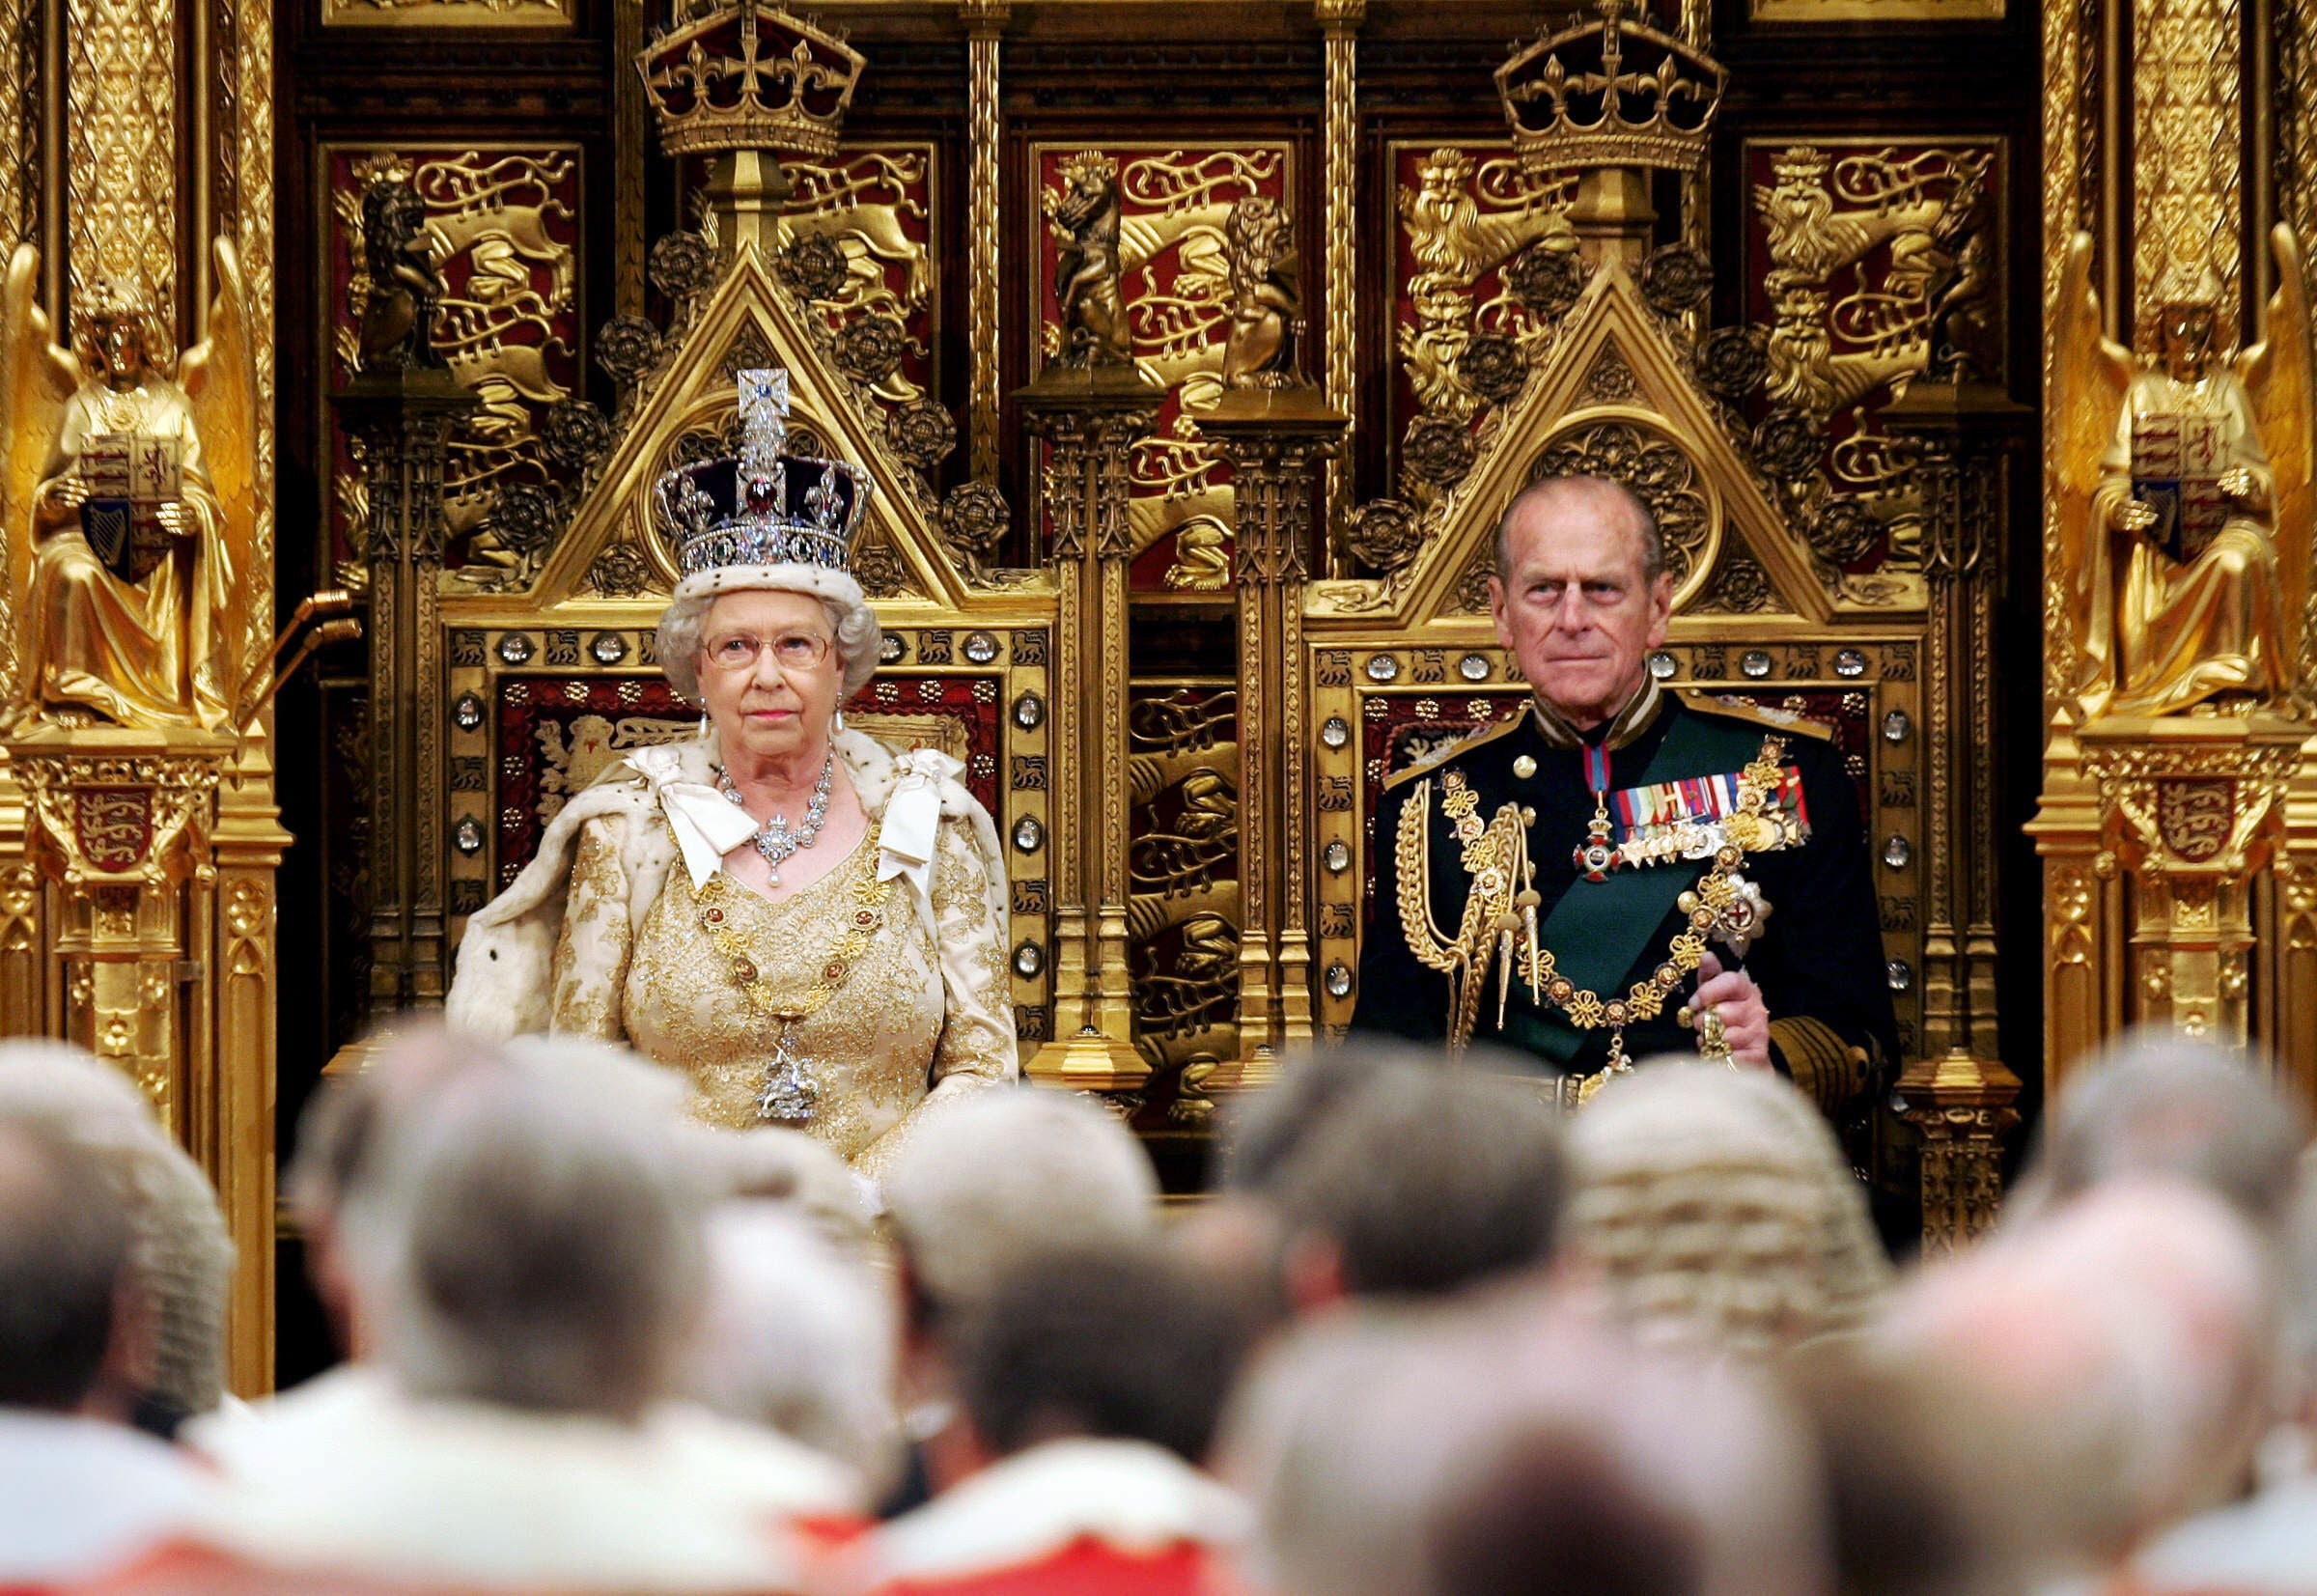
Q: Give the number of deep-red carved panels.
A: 5